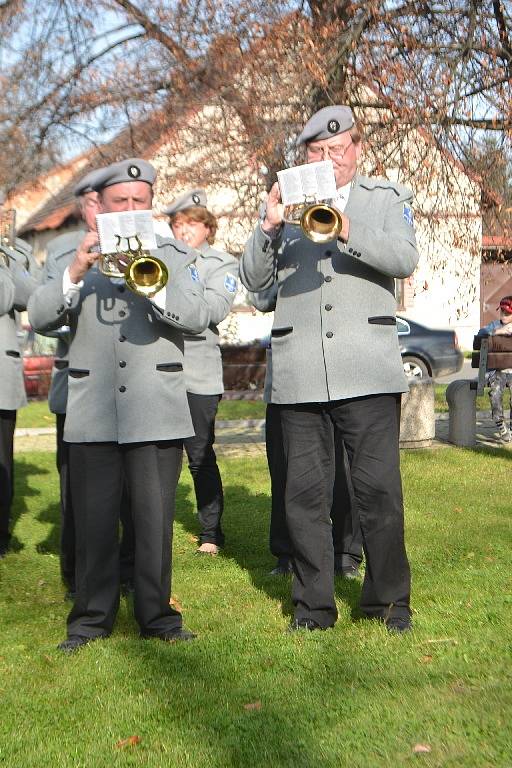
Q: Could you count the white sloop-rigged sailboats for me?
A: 0